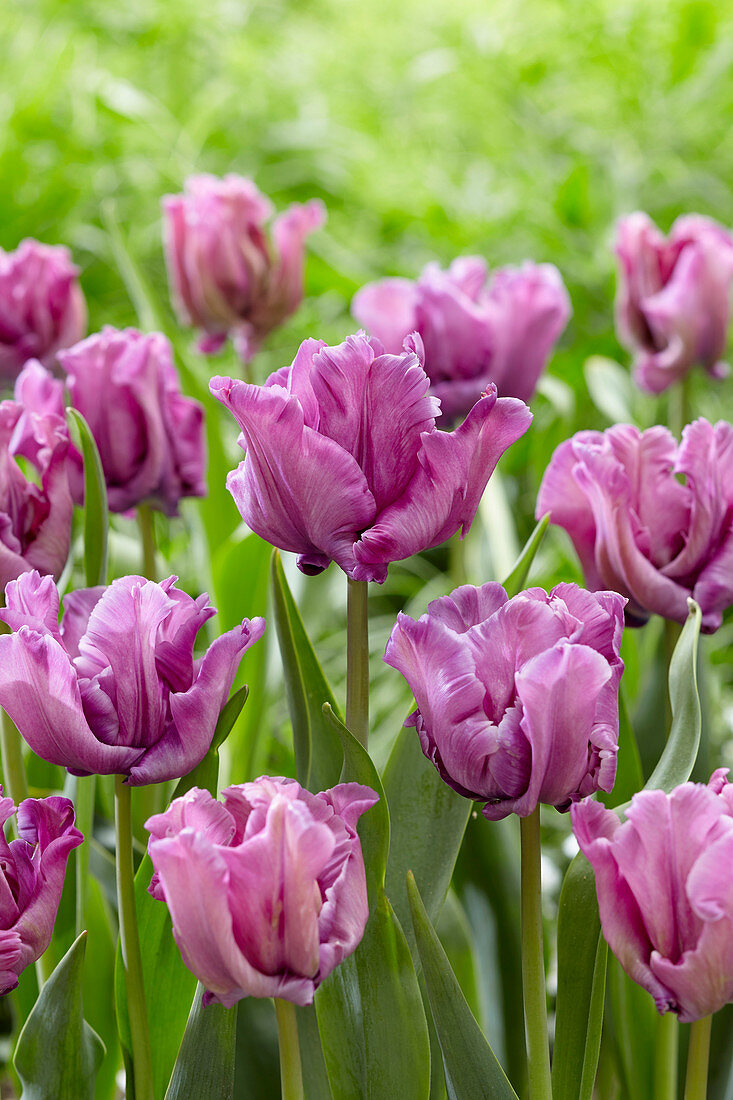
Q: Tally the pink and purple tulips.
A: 13